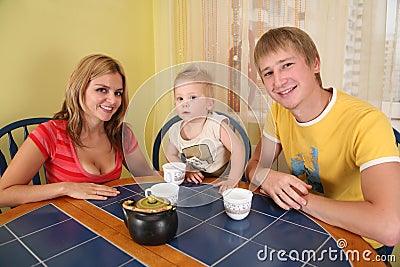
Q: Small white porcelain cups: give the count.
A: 3